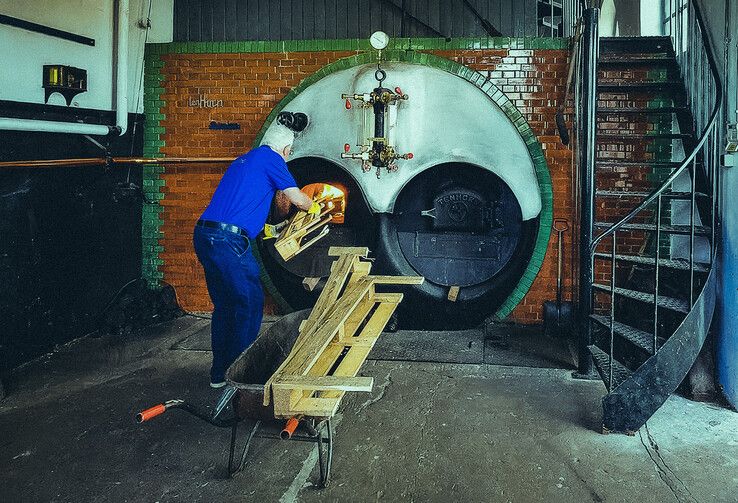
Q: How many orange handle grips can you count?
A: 2